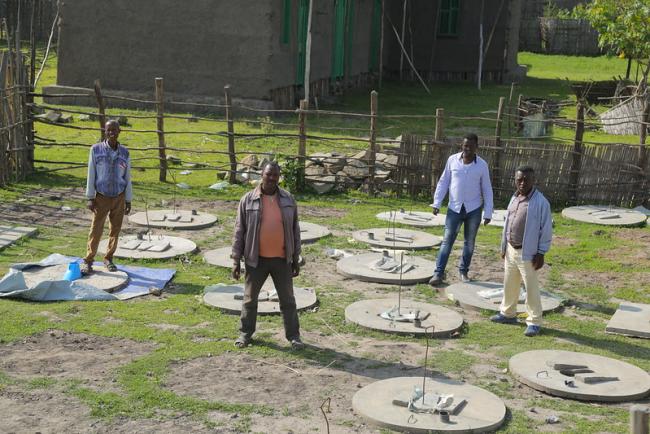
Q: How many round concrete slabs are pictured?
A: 15